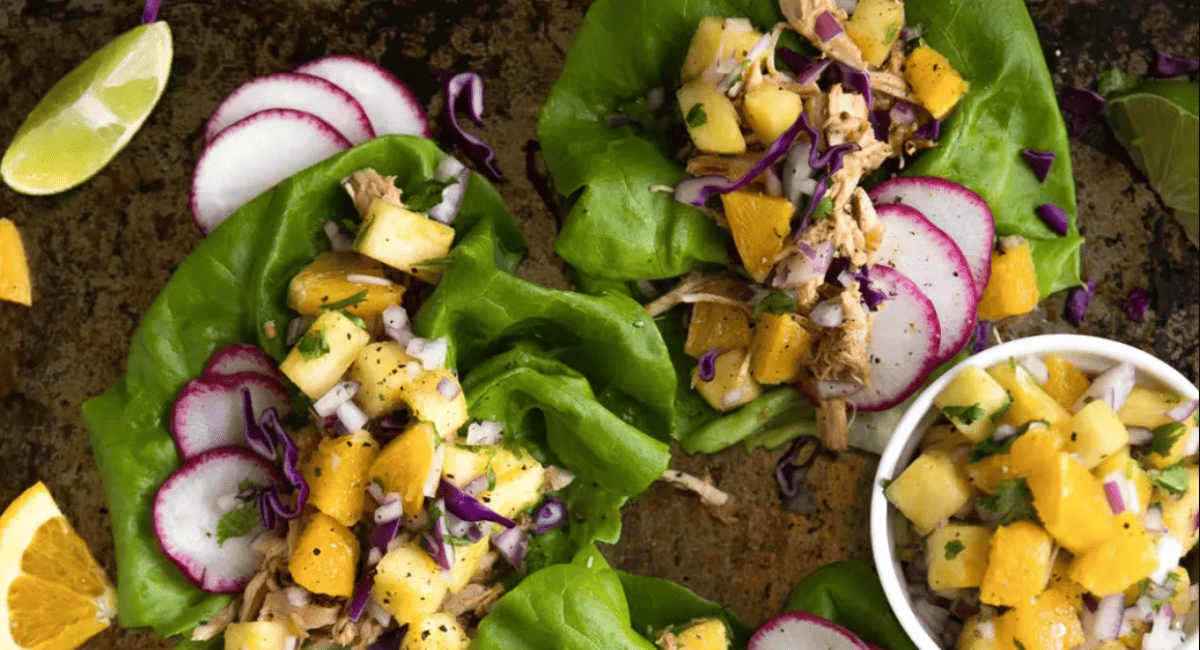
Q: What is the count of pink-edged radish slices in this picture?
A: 10